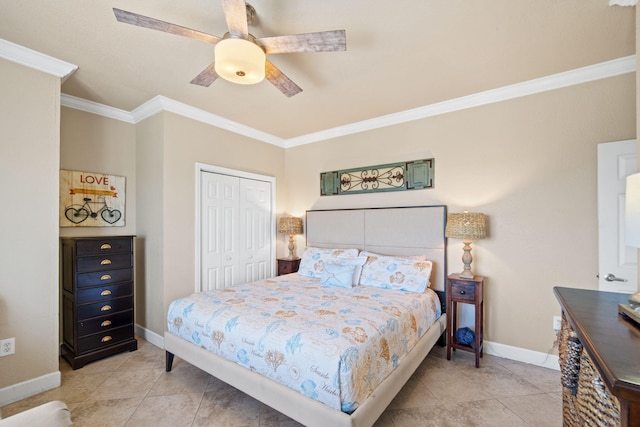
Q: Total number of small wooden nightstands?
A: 2